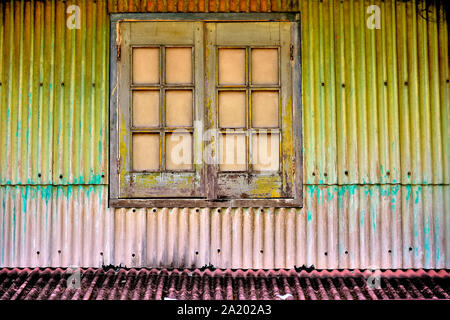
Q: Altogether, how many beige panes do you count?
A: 12